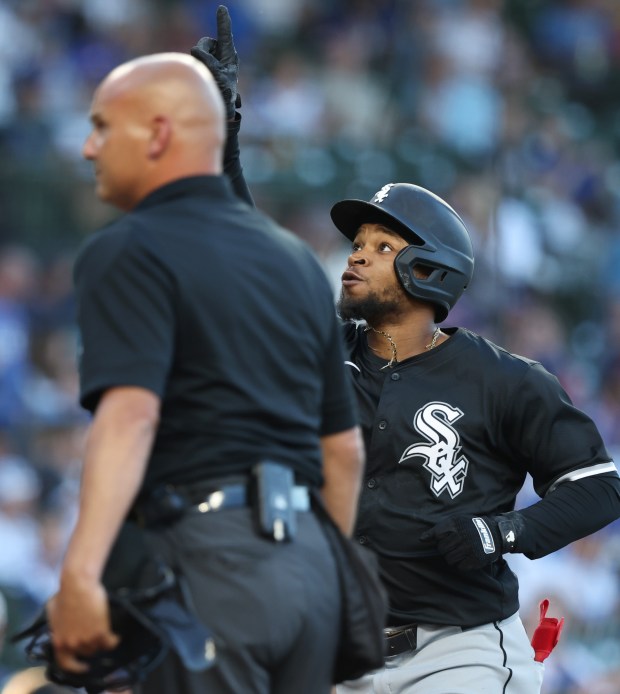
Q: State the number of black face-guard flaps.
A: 1